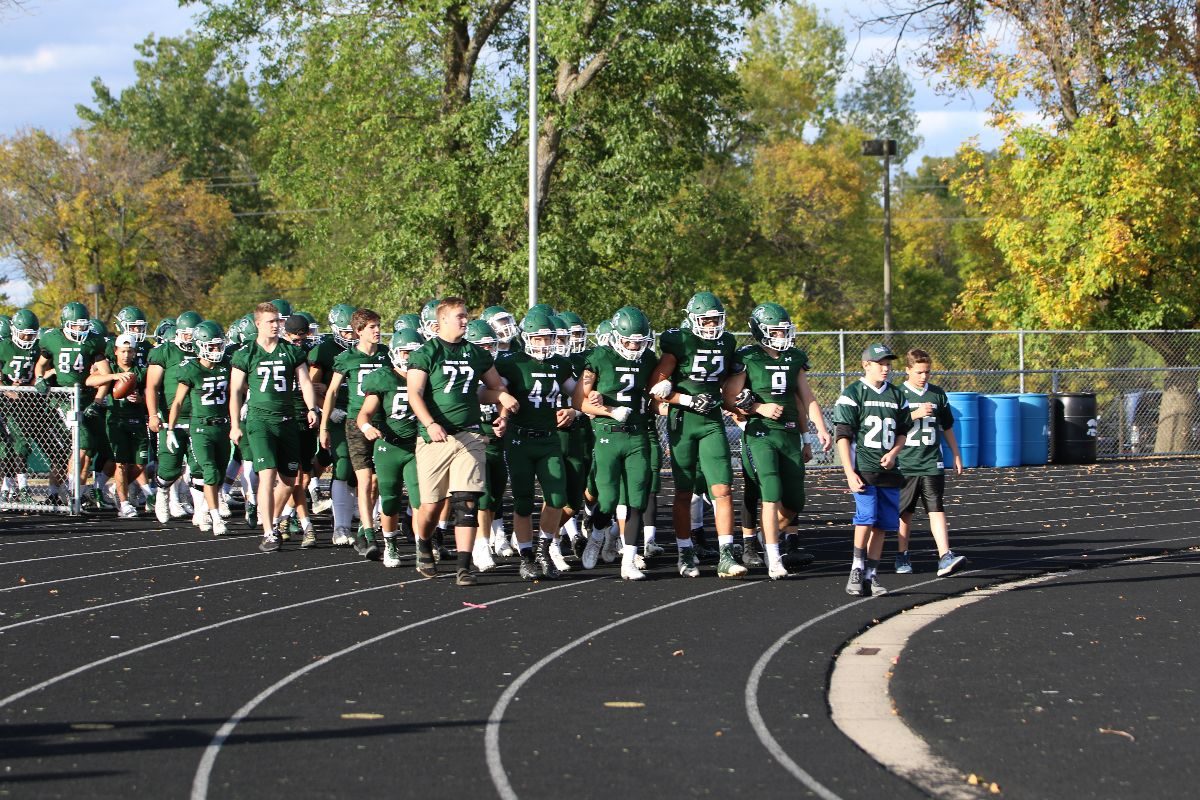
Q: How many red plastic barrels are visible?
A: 0